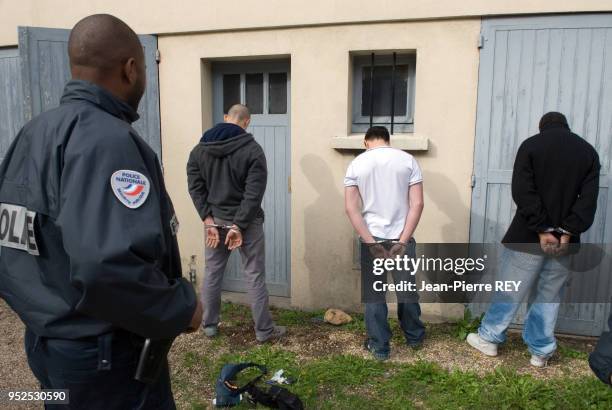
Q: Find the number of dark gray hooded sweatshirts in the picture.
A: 1